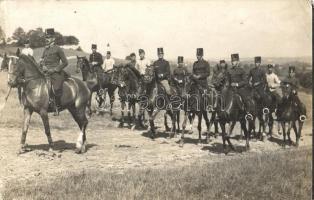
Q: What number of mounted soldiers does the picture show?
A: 14